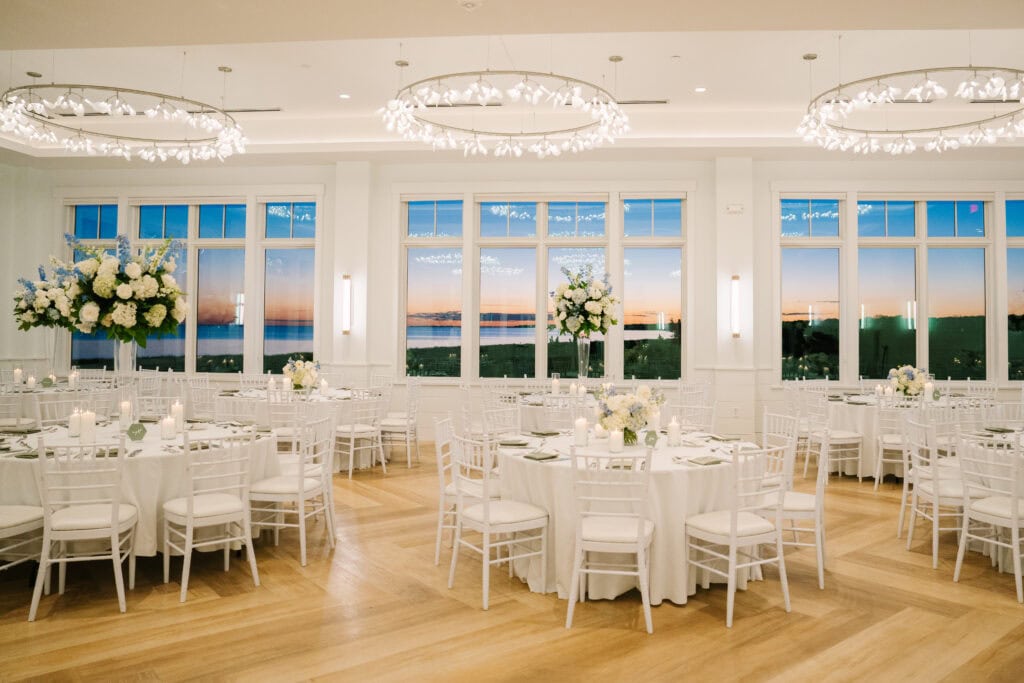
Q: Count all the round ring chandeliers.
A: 3